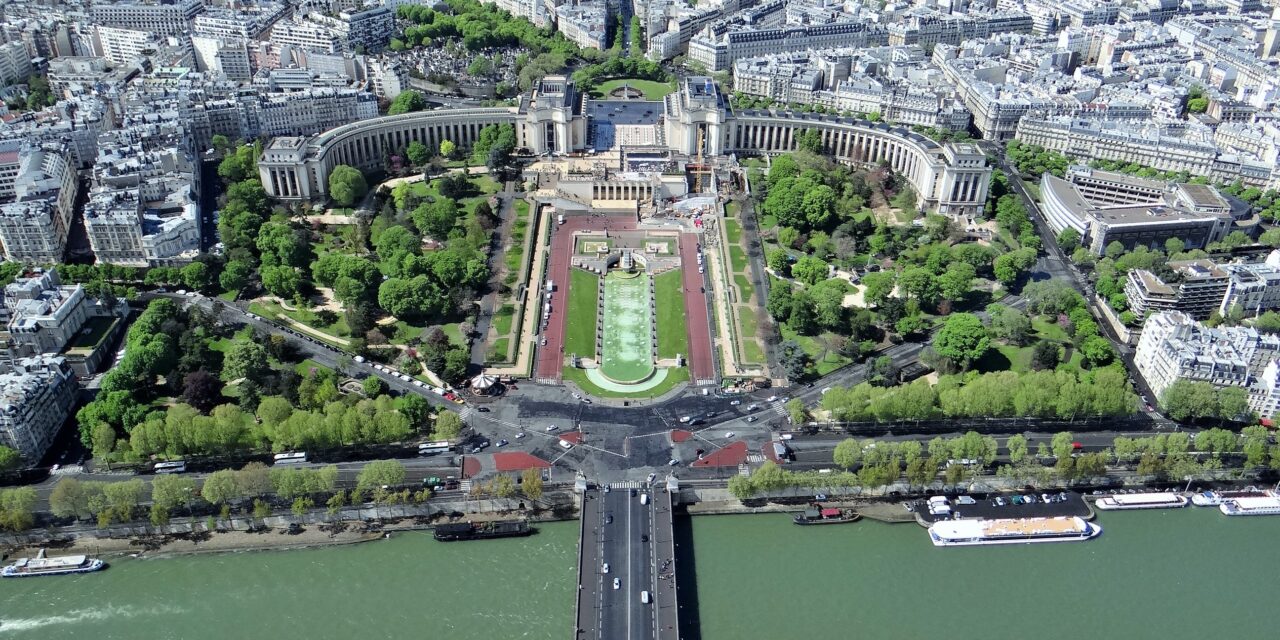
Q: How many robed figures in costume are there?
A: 0